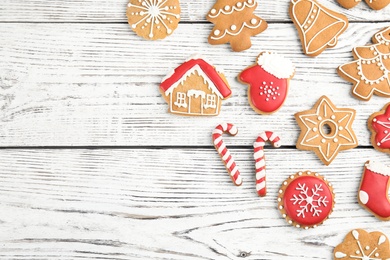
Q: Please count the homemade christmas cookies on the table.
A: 14